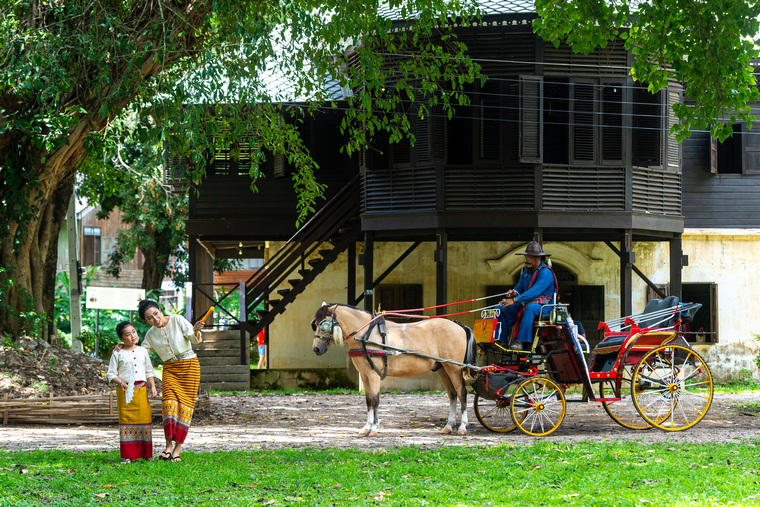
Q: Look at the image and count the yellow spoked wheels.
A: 4